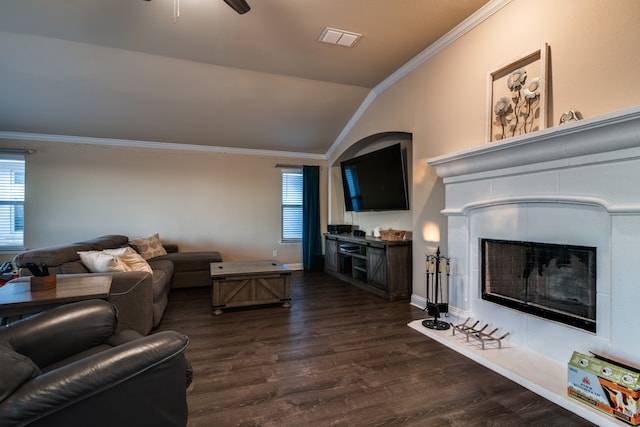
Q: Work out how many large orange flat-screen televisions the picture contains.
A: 0